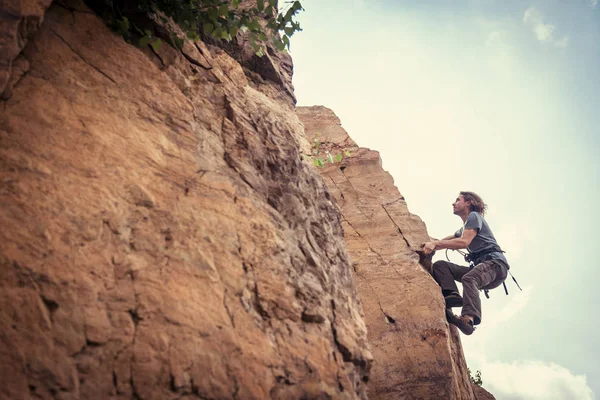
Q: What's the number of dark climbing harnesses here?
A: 1